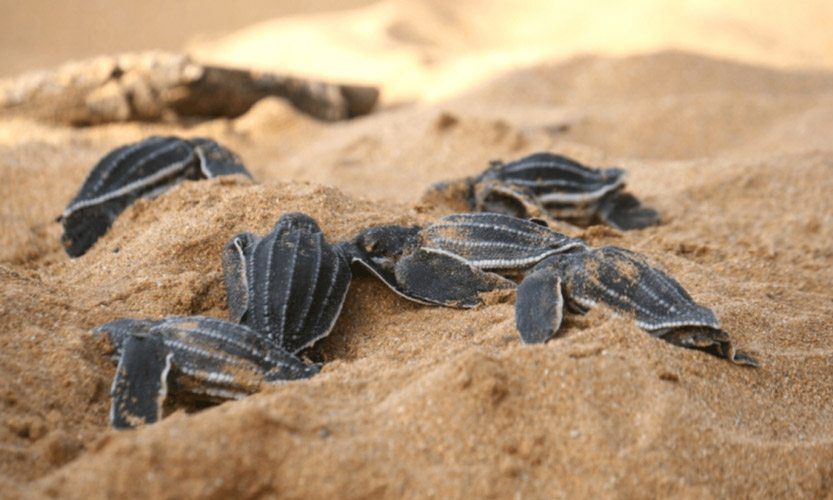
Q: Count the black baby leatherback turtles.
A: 6